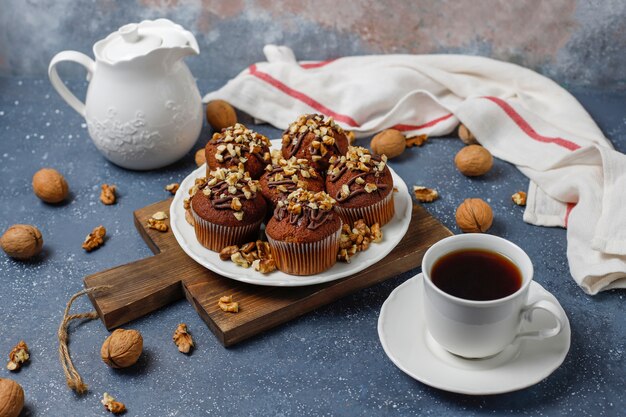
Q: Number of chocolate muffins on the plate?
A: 6